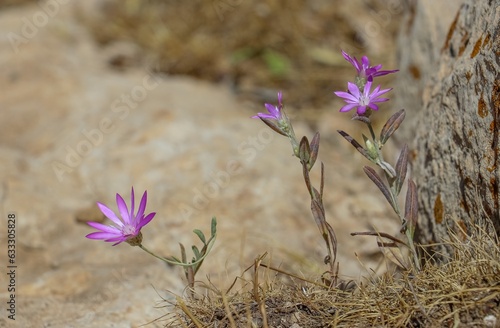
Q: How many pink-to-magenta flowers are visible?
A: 4